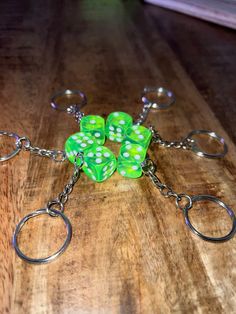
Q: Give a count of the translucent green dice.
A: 6